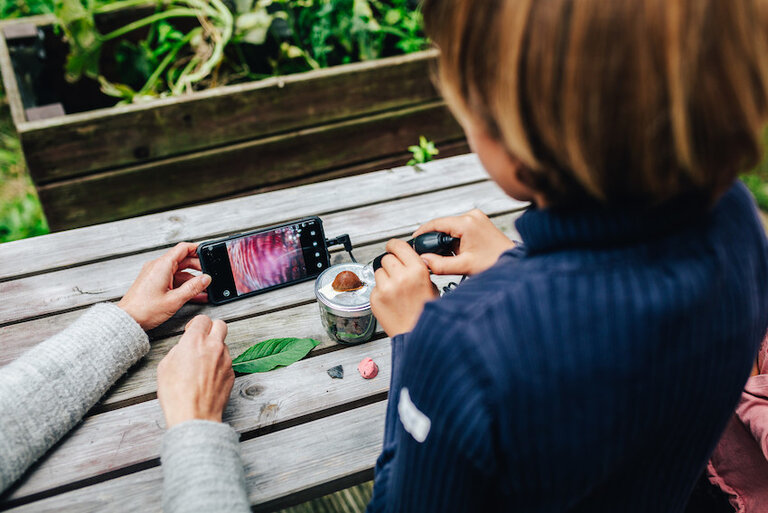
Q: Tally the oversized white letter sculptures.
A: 0